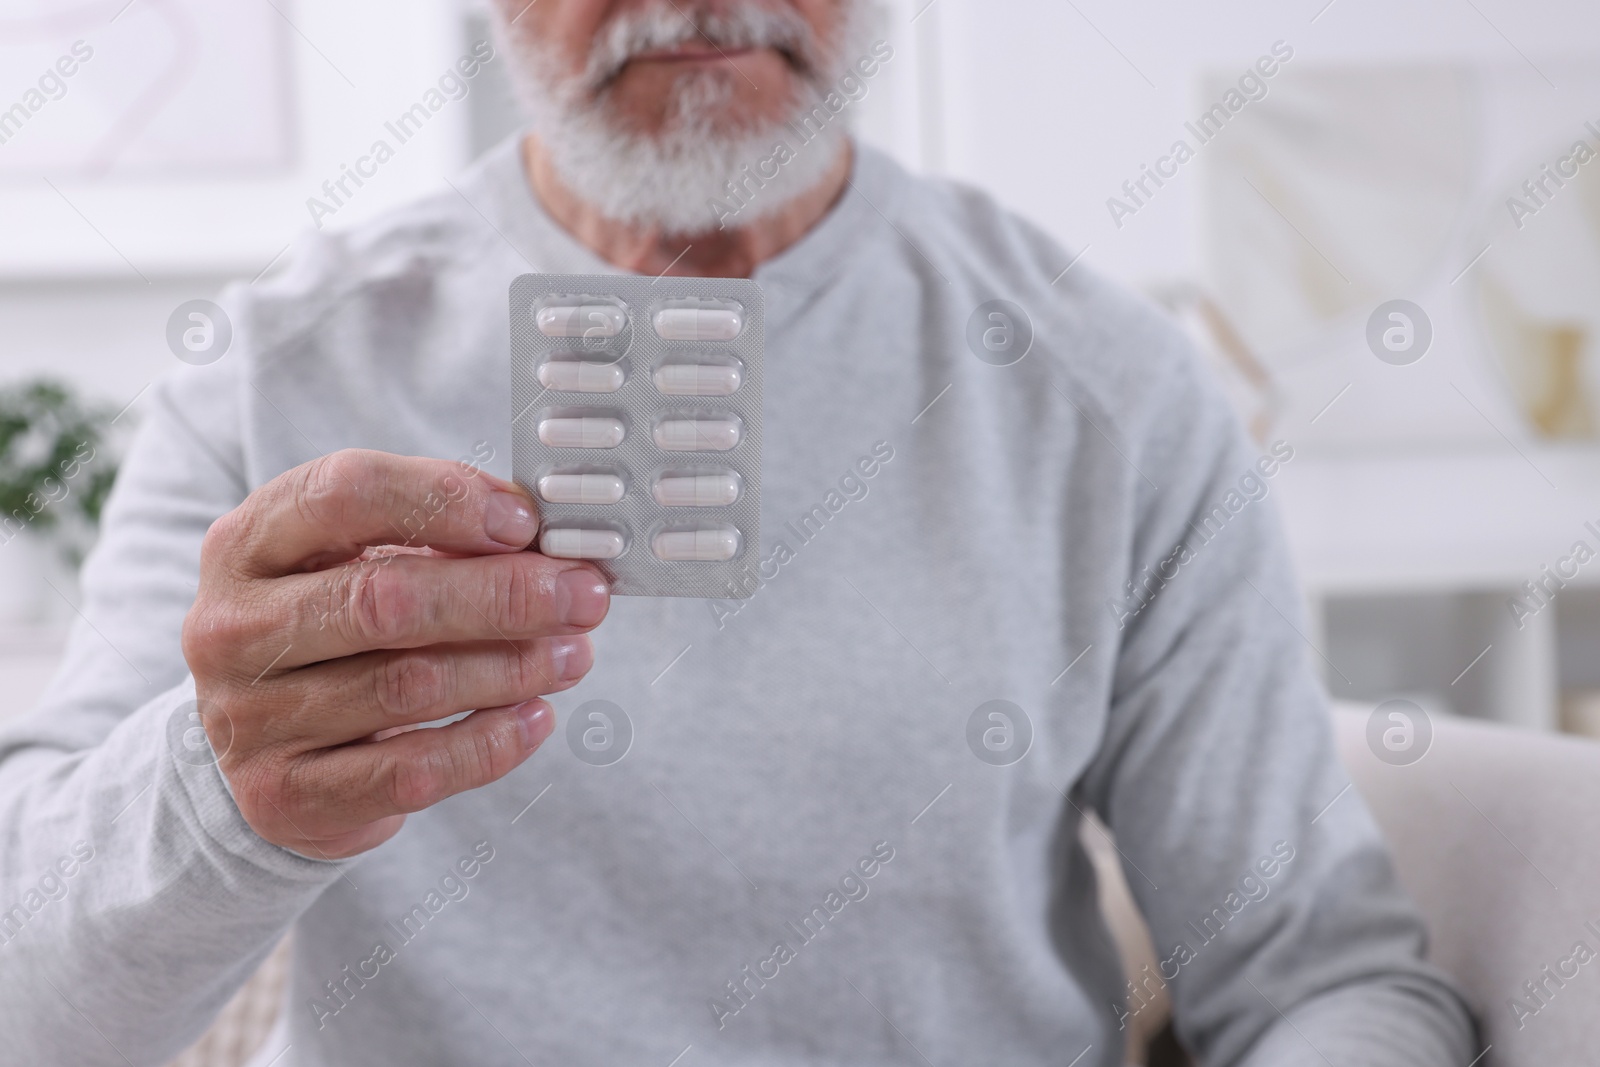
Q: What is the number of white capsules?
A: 10